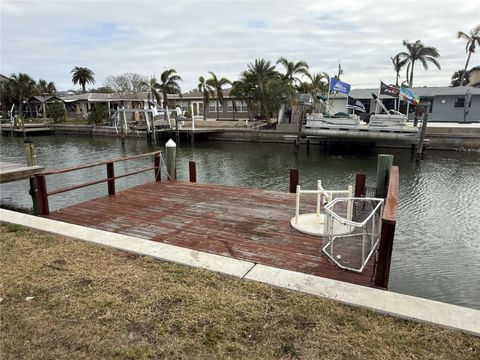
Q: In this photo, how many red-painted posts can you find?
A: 7